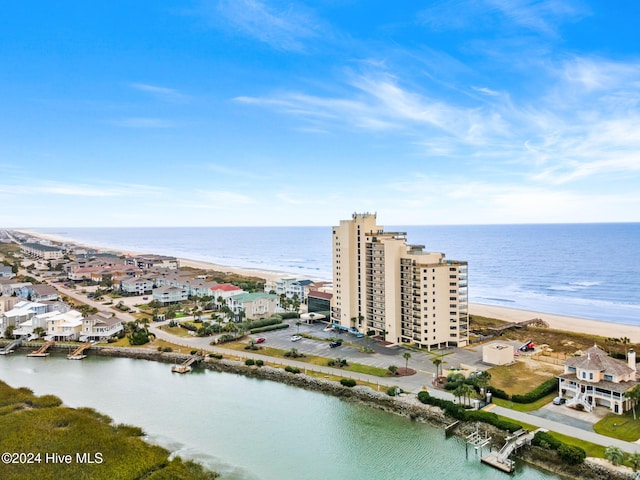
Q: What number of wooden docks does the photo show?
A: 5